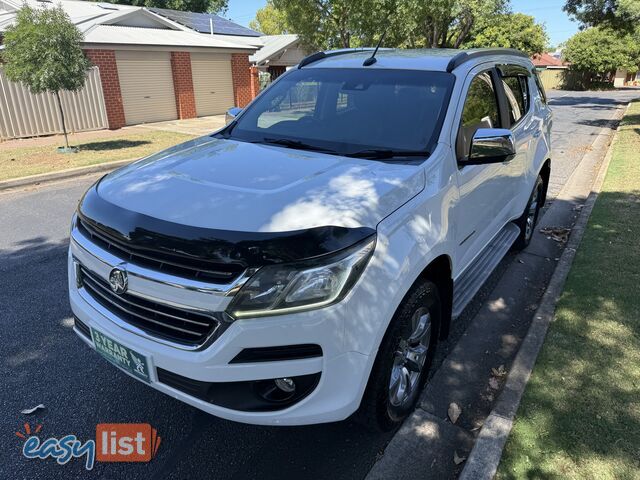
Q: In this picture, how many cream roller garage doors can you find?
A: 2